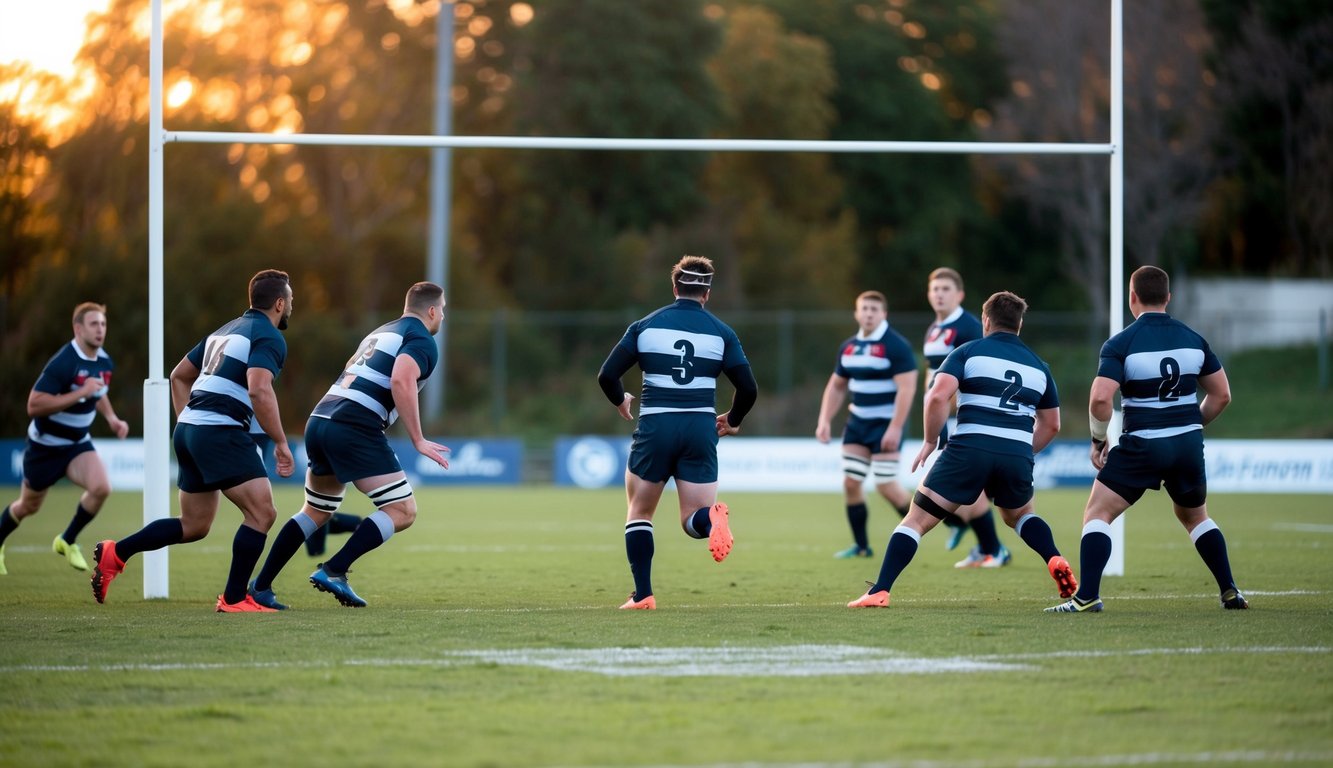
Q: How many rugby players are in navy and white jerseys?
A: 8